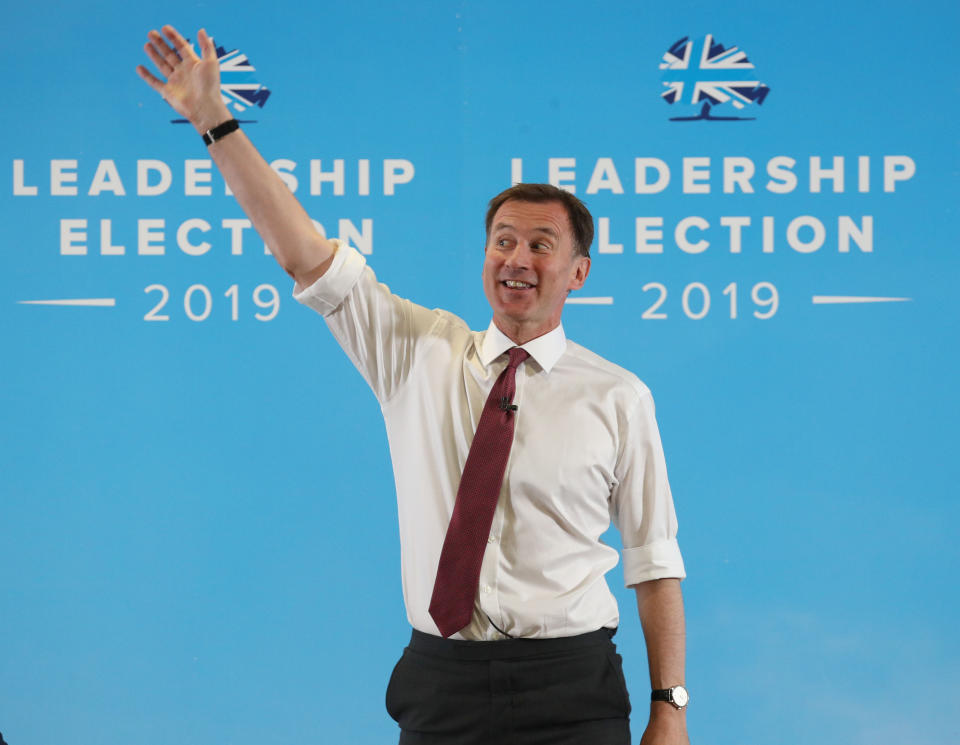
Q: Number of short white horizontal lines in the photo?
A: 3